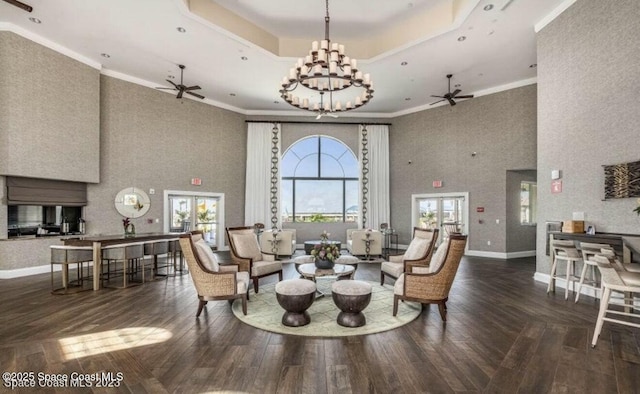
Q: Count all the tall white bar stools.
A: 4